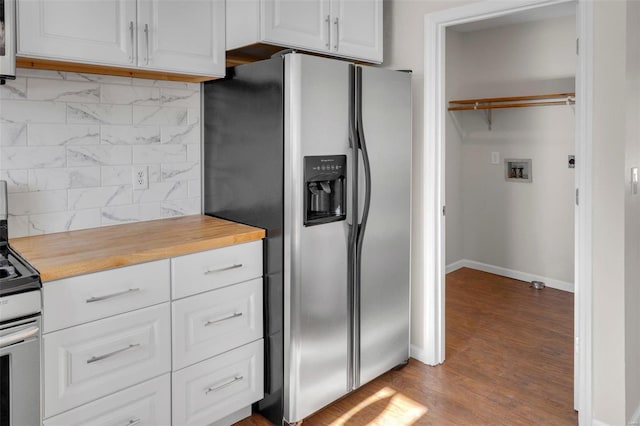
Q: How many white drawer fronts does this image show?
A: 6